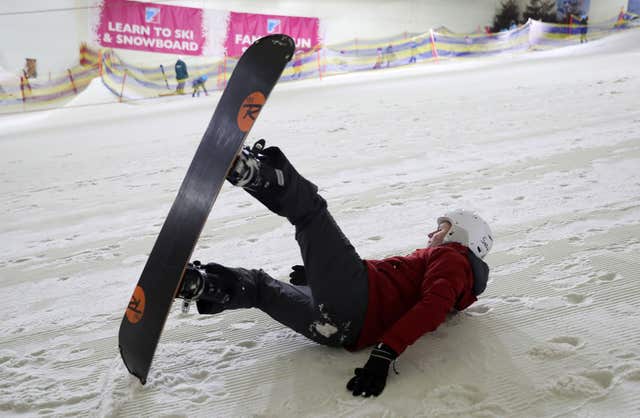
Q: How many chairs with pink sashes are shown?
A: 0